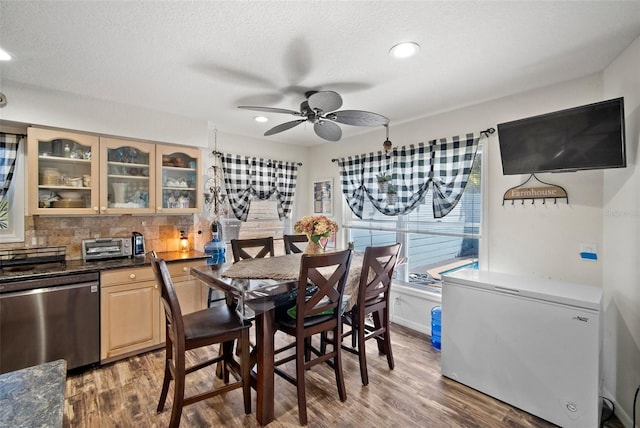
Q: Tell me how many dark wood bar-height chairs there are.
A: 5